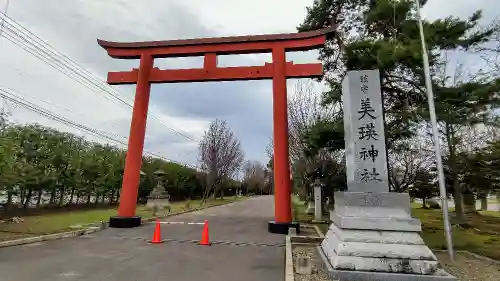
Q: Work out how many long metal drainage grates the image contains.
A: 1